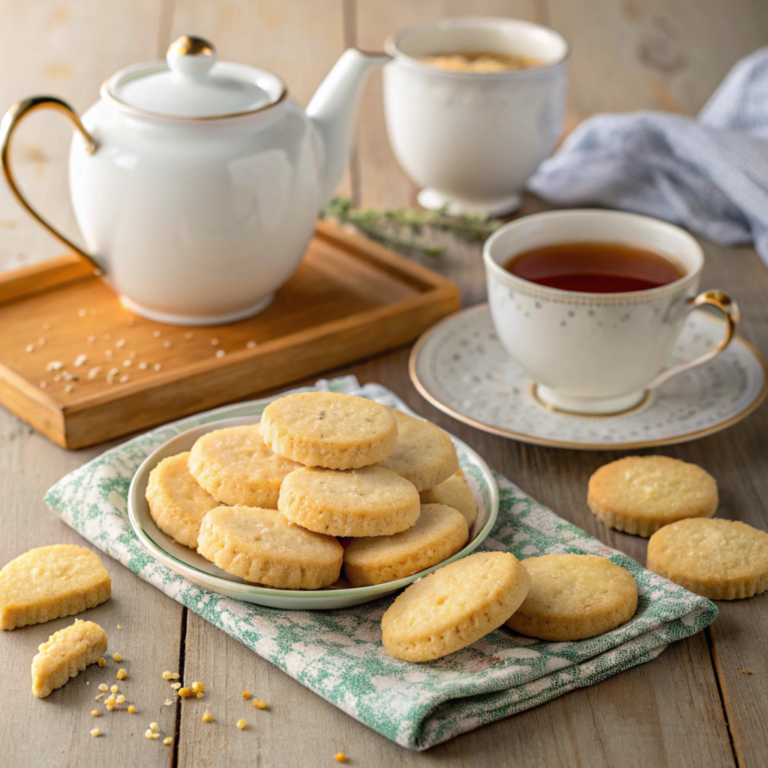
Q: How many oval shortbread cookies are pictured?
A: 12